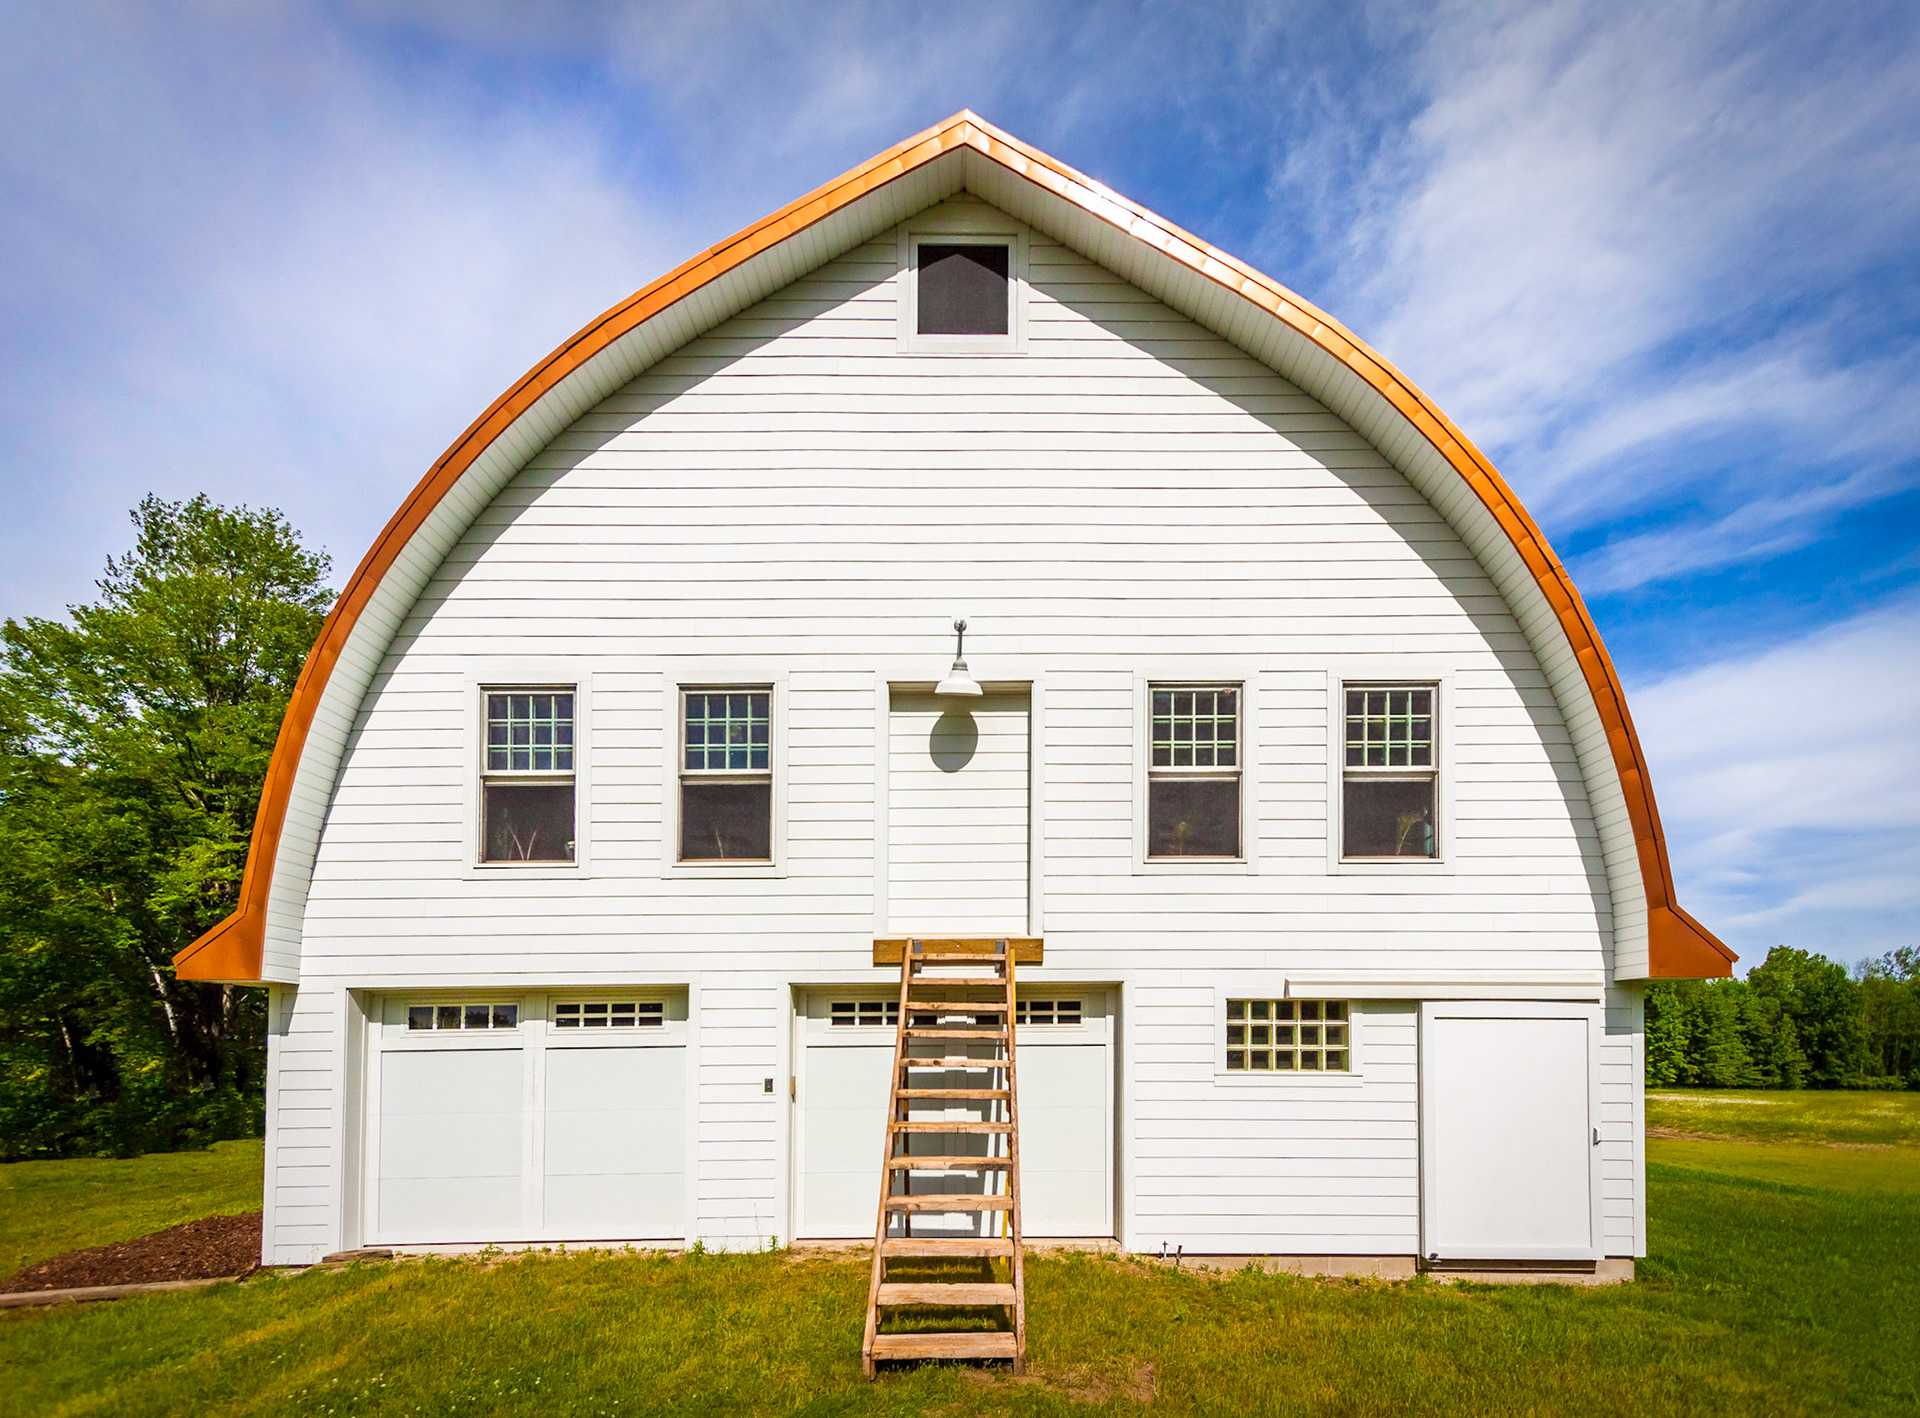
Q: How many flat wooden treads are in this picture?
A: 12